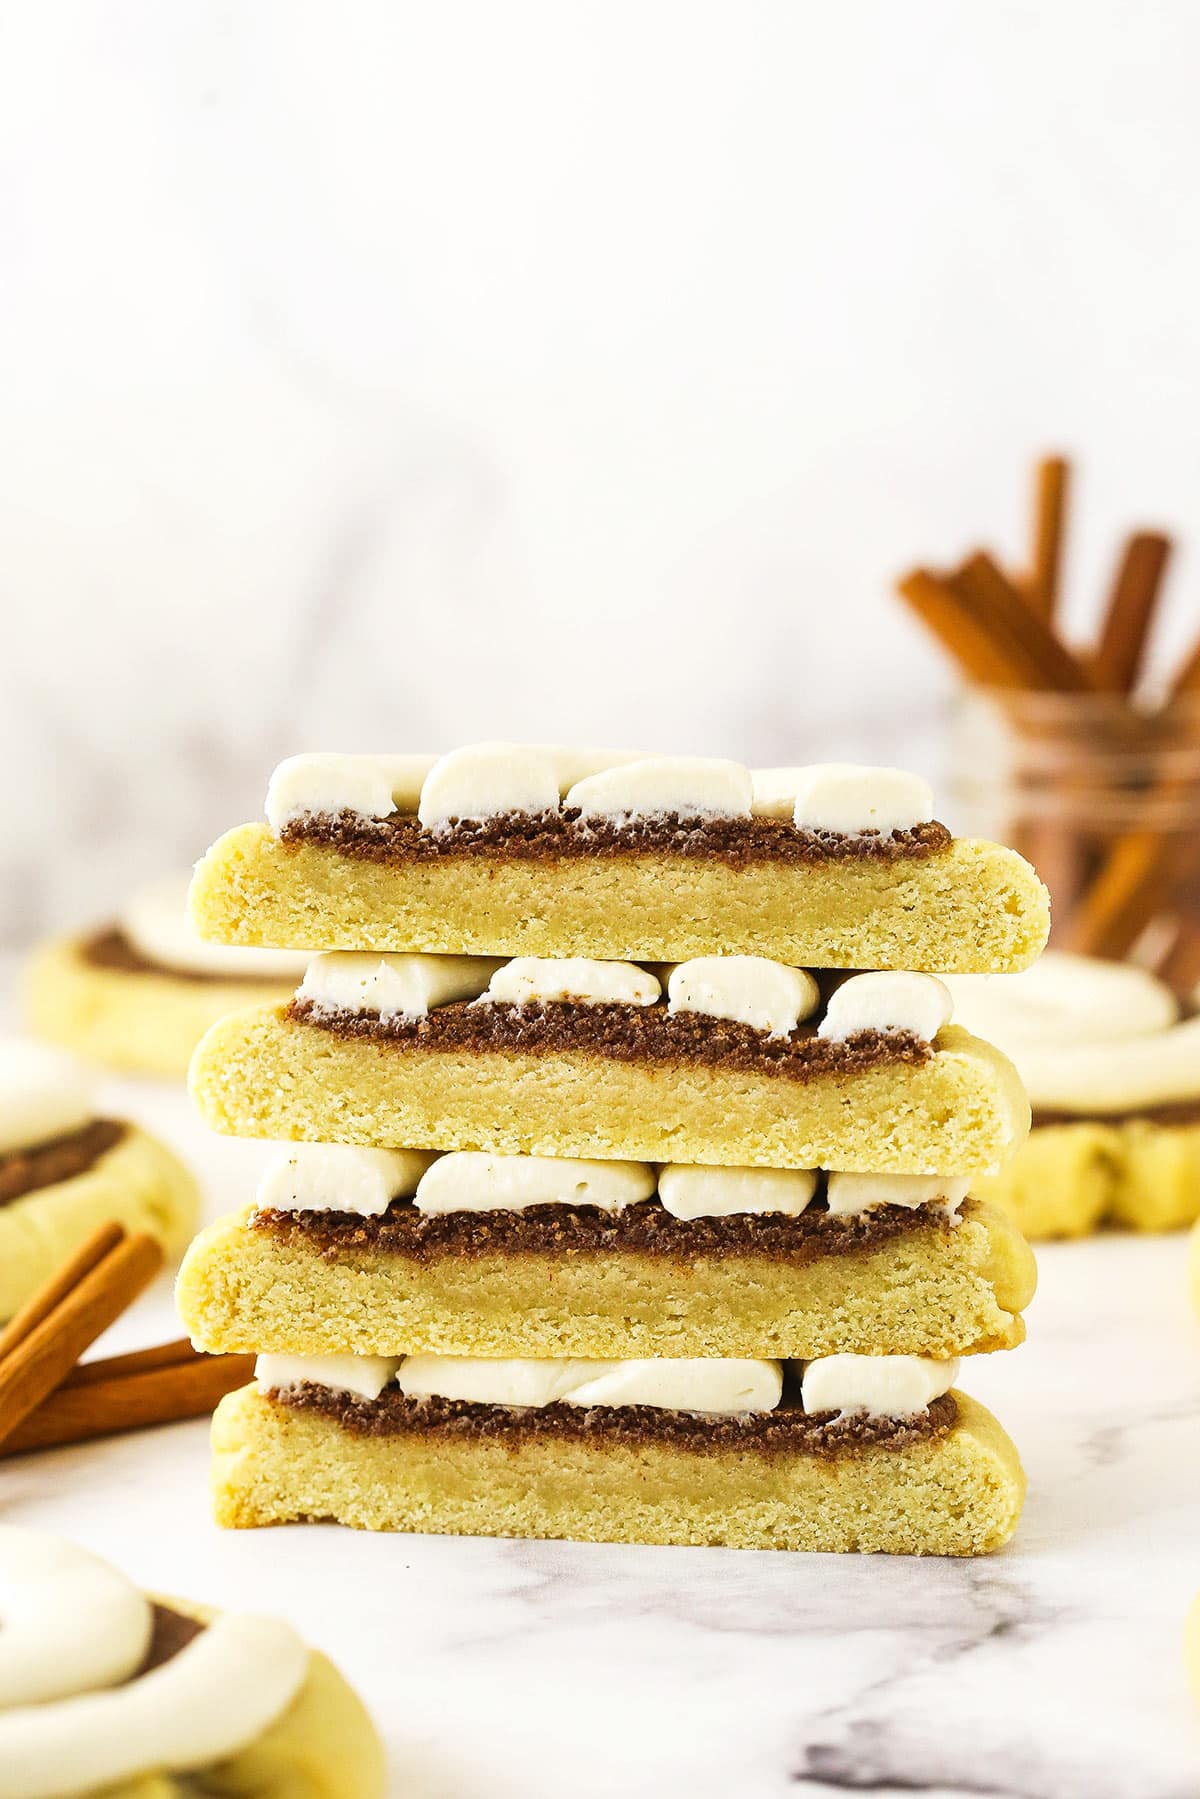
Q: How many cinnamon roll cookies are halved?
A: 4